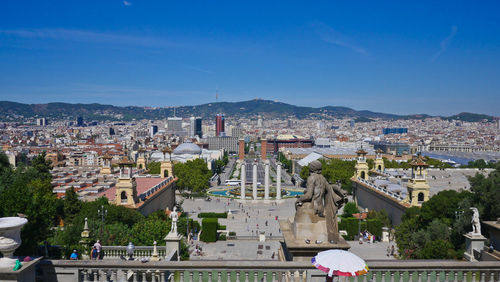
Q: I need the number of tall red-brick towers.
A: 2